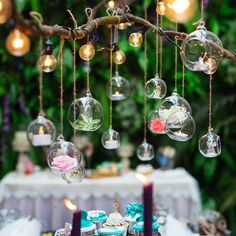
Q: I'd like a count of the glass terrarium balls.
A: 13